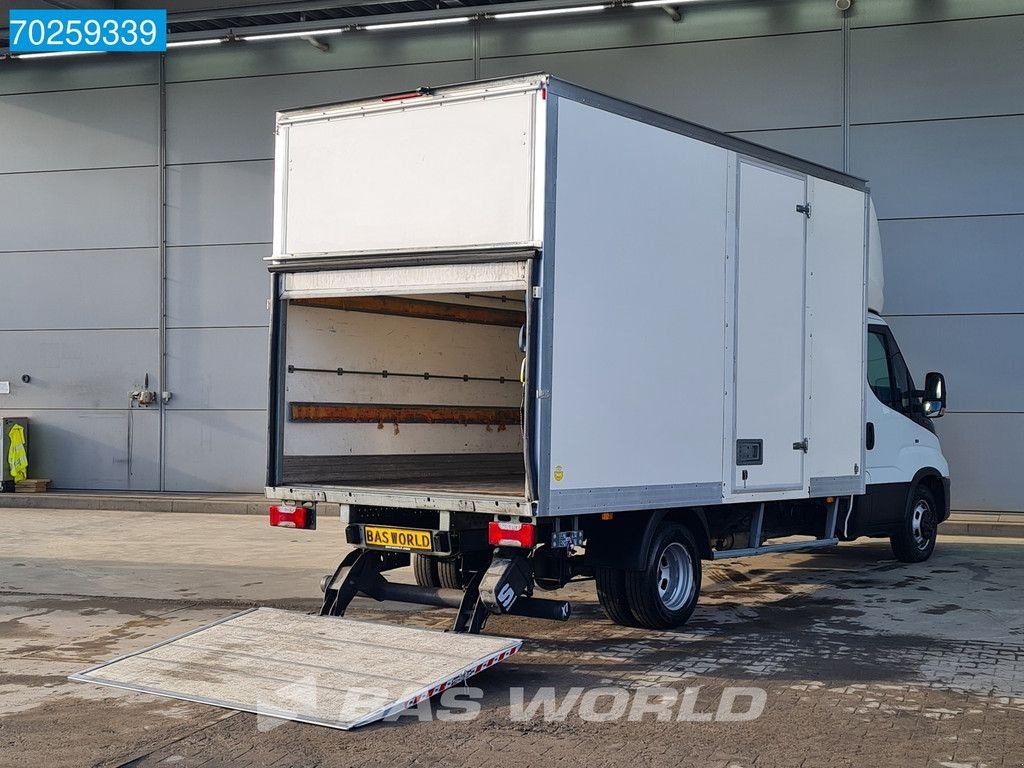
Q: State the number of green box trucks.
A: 0